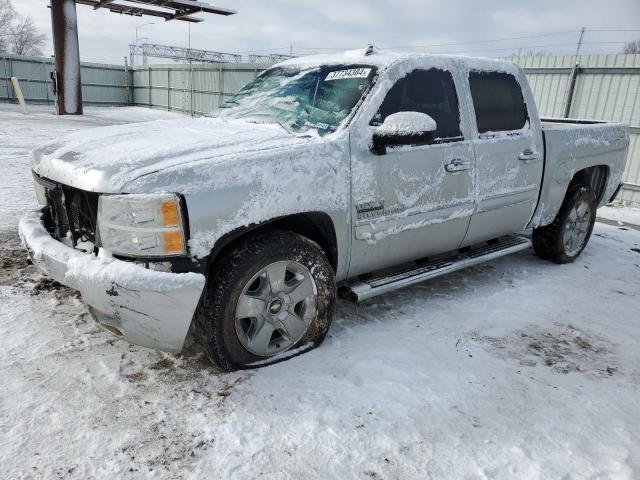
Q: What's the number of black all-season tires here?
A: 2